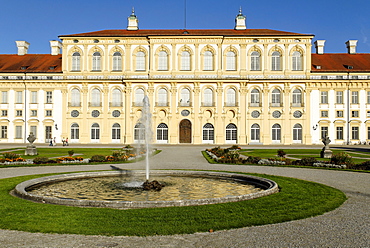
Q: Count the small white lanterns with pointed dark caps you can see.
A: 2